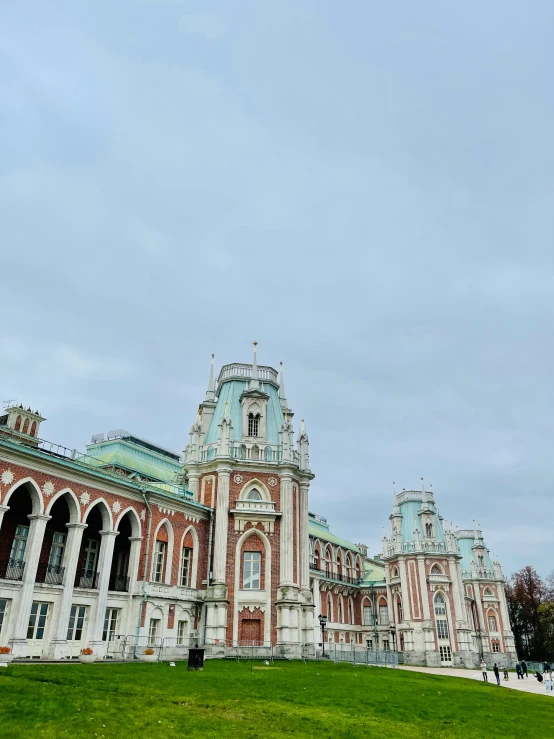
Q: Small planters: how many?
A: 3